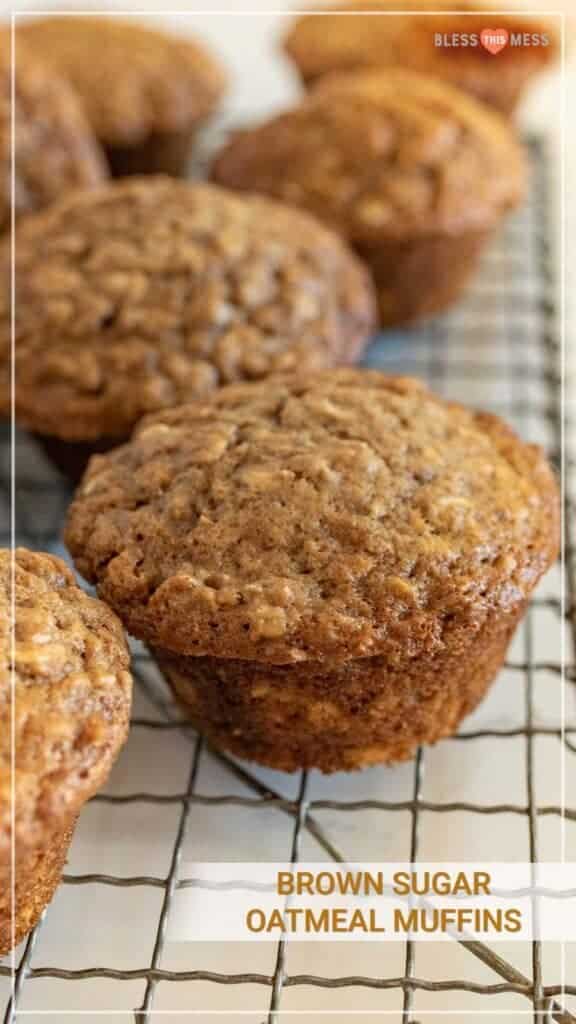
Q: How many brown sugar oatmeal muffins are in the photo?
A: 7